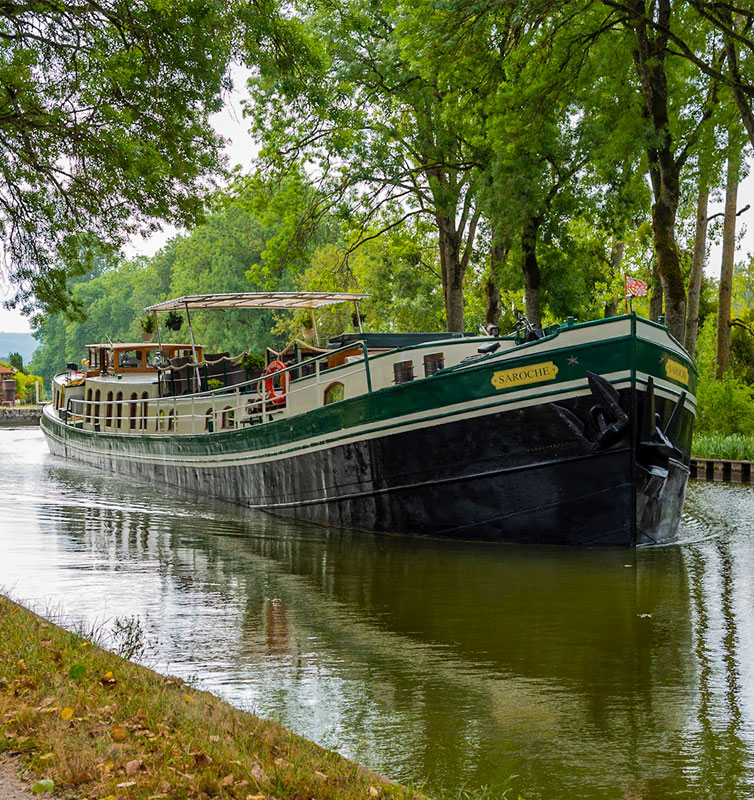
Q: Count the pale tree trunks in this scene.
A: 2